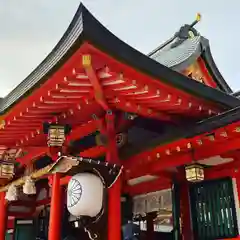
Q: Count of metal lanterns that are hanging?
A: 3